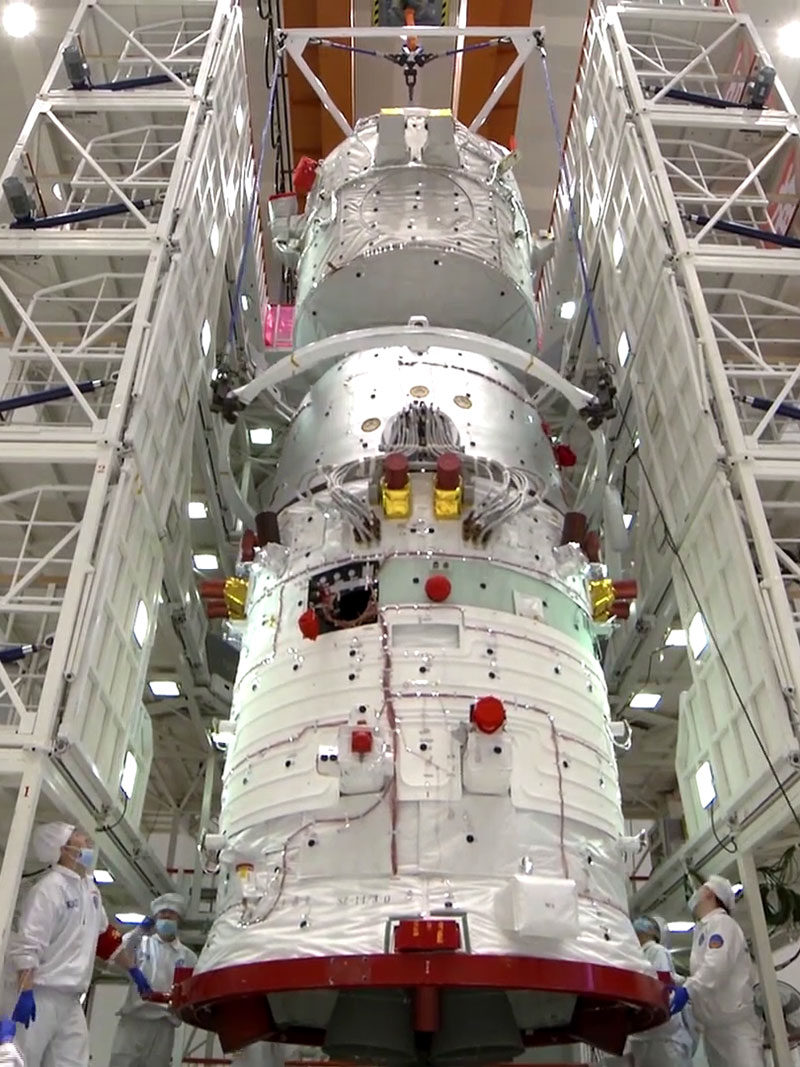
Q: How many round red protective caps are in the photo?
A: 2